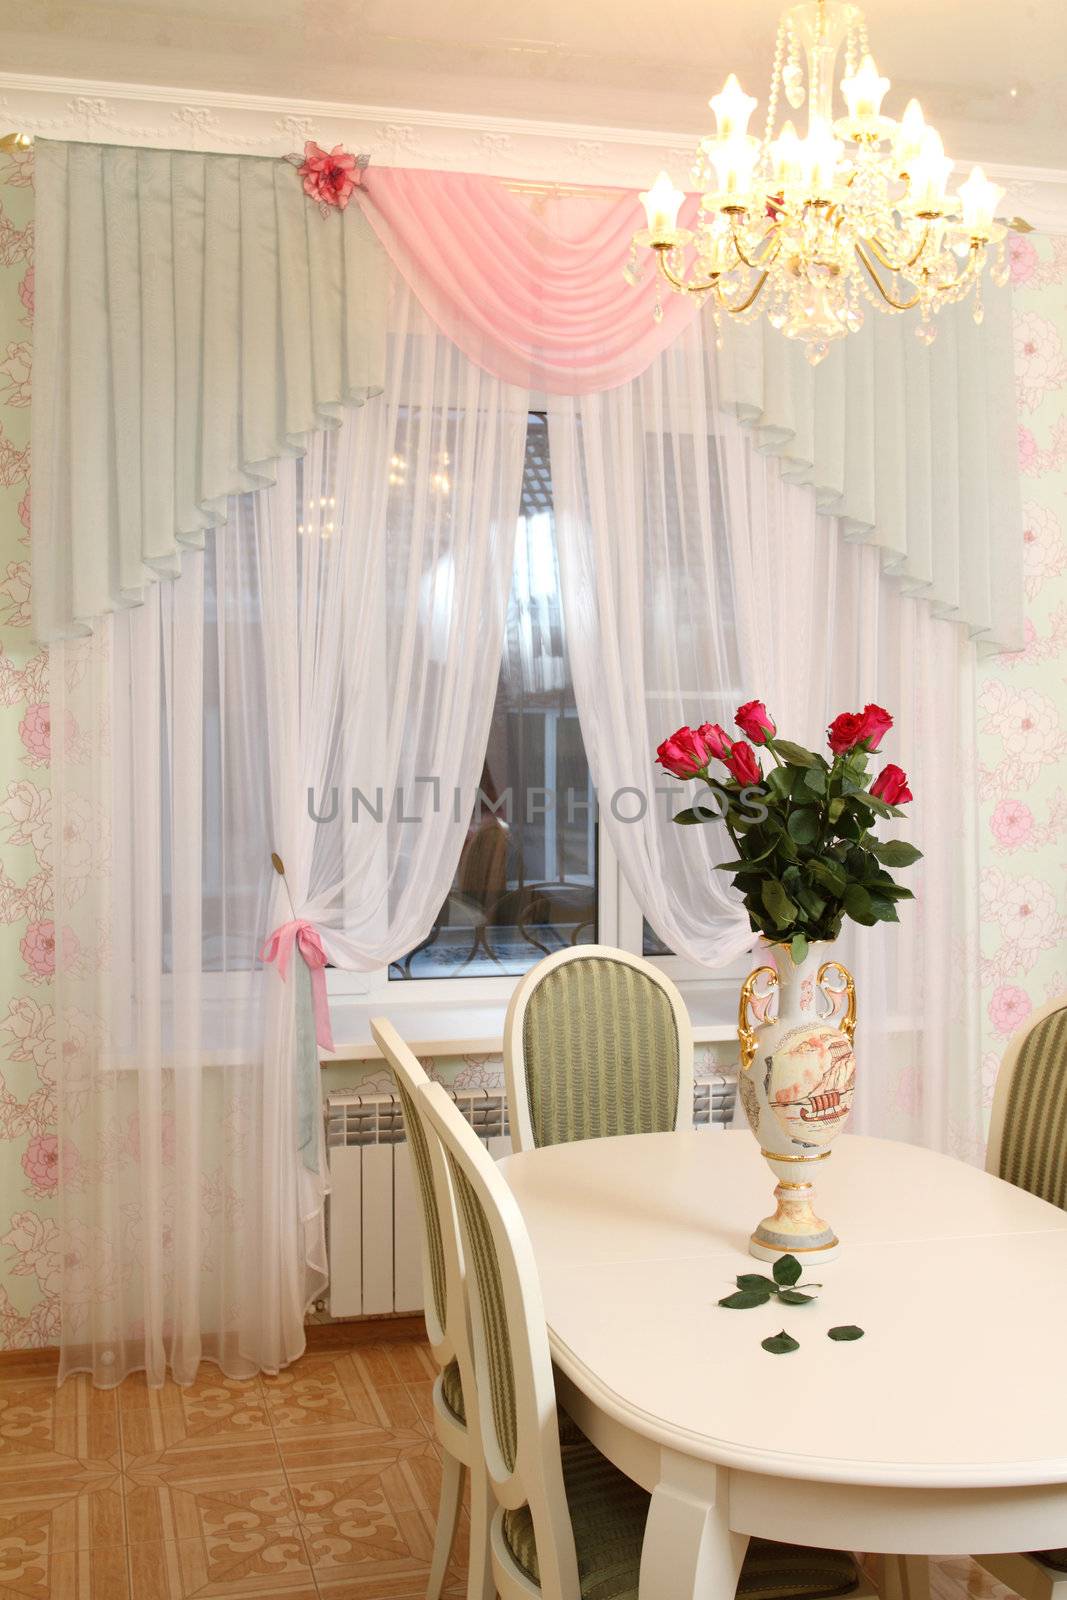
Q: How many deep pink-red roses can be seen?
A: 7